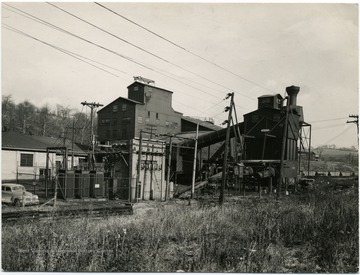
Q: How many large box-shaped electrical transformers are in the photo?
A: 3